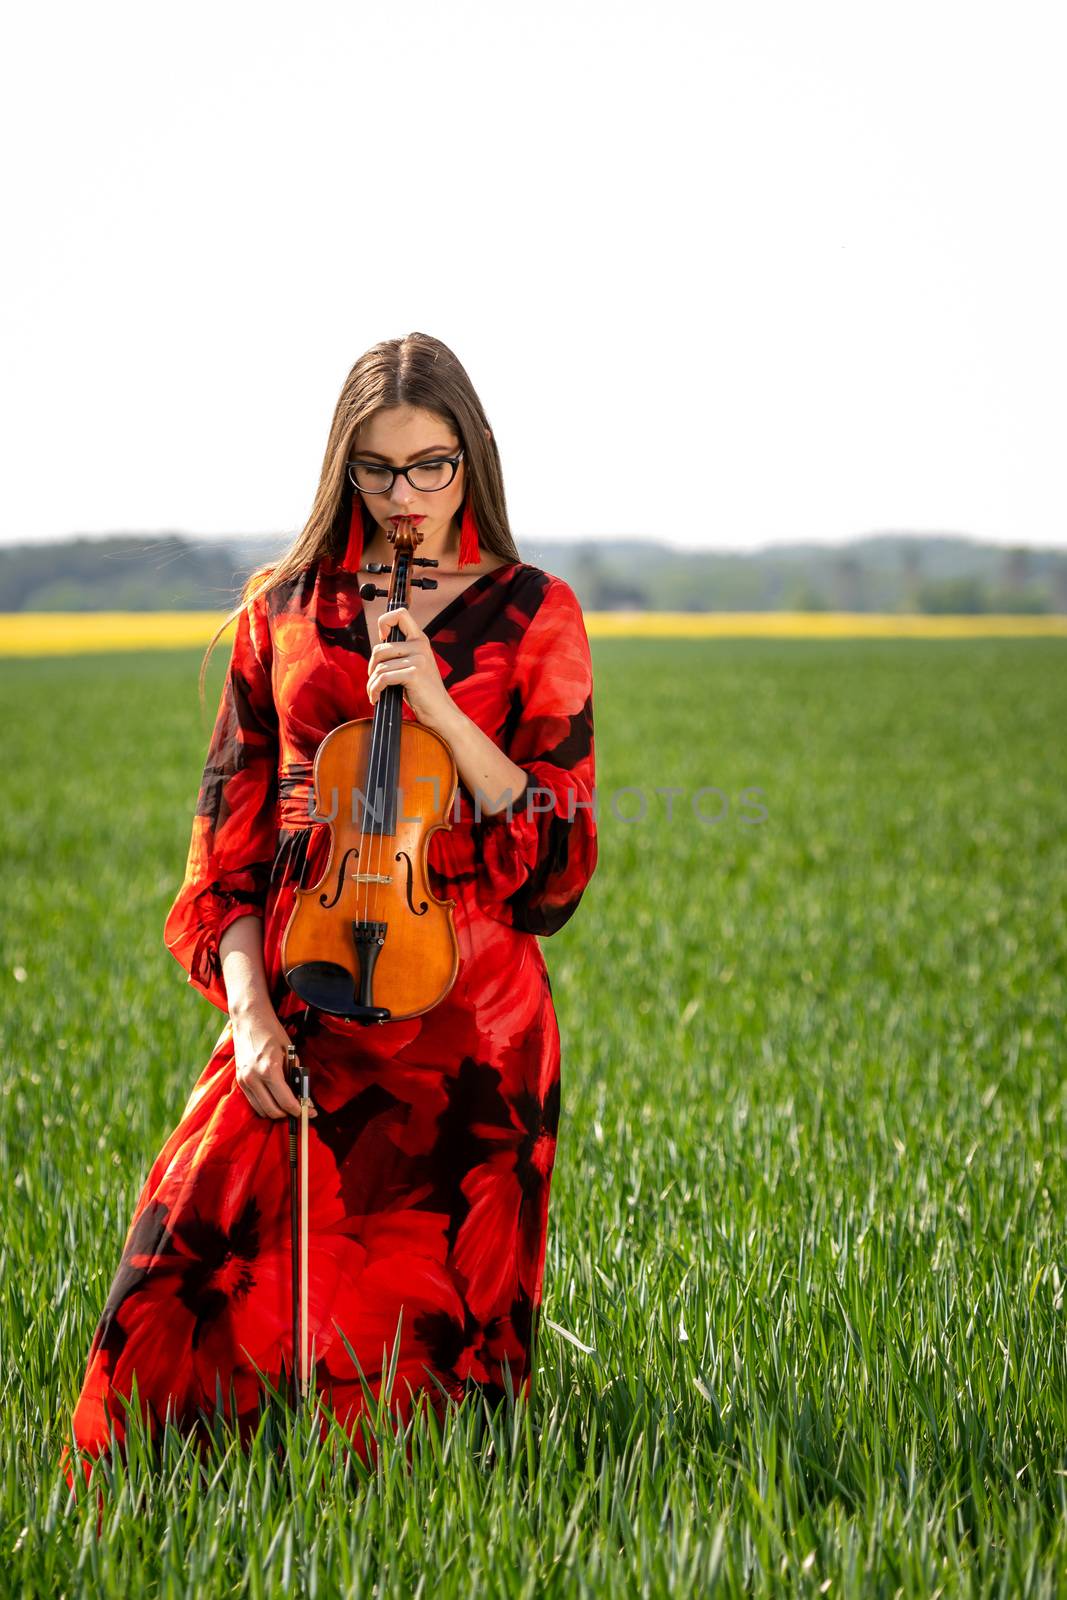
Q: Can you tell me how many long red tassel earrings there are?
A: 2